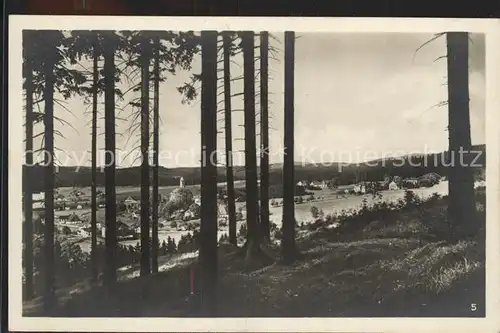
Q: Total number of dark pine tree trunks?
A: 12